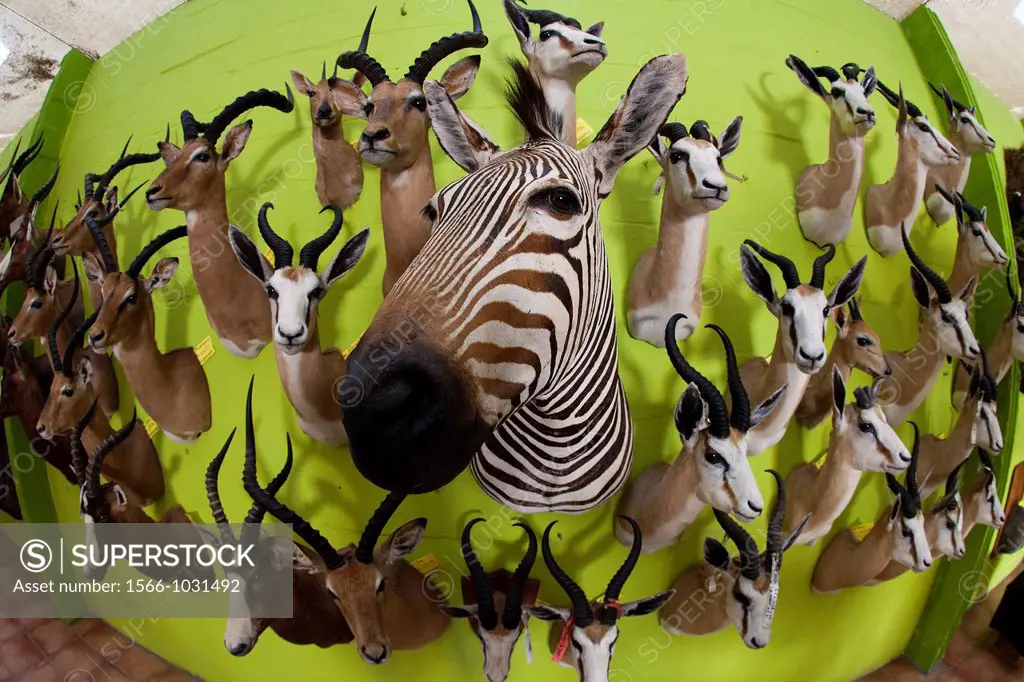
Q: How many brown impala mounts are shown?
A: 7